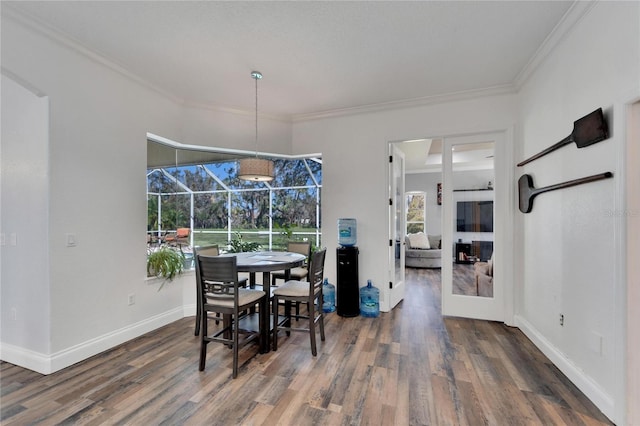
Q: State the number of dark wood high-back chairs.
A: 4